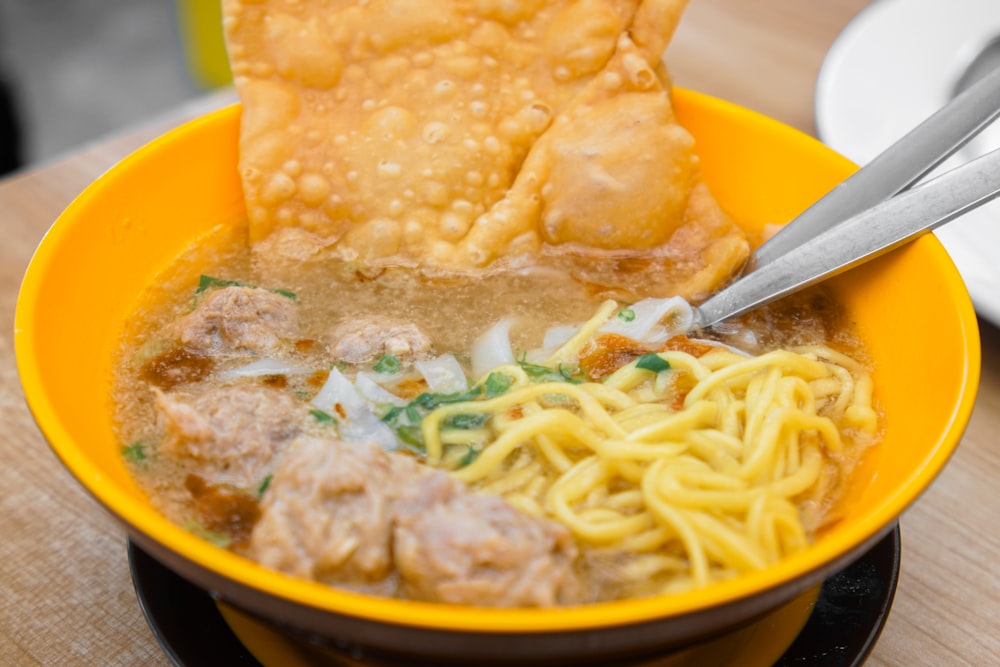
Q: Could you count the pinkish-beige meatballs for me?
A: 5